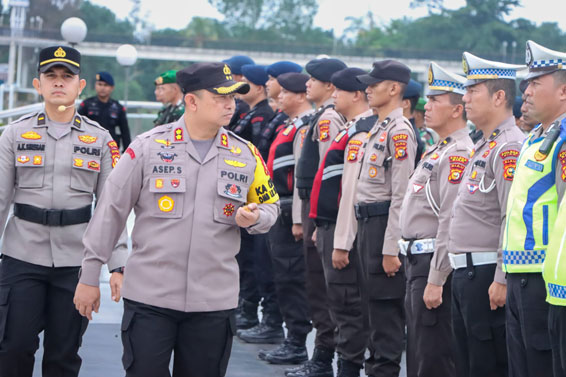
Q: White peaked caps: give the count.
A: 3